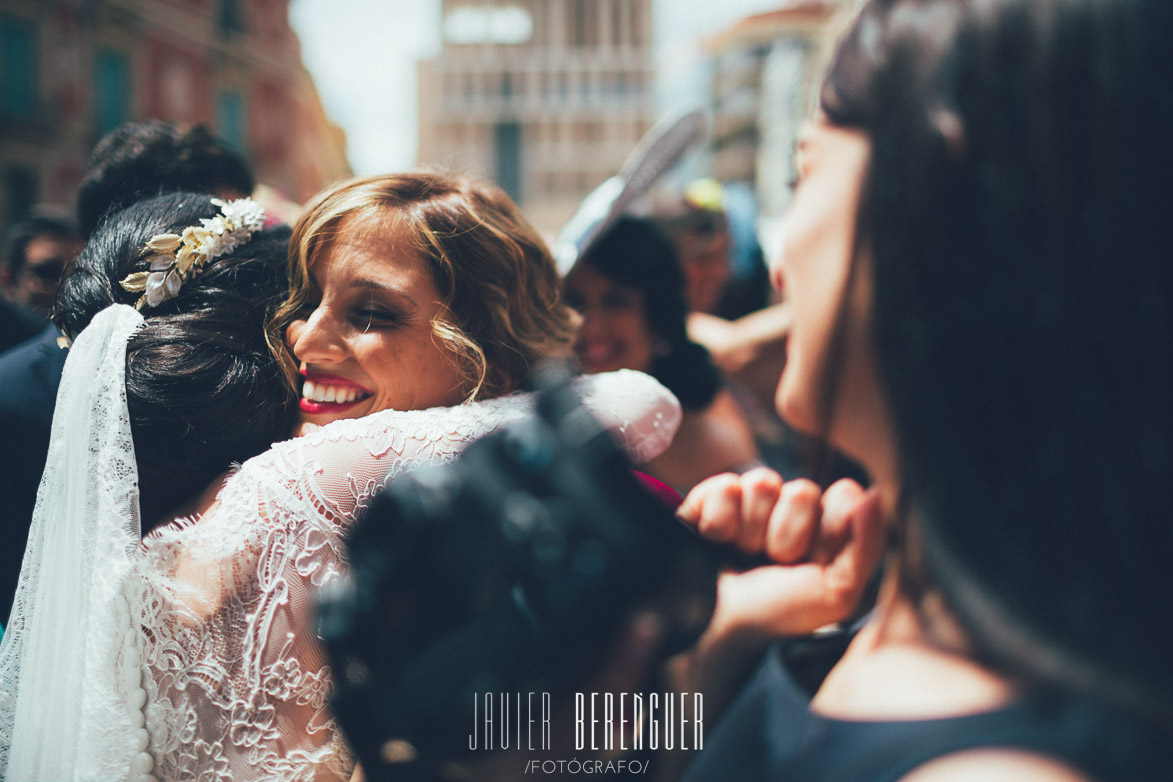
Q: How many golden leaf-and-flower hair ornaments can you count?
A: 1